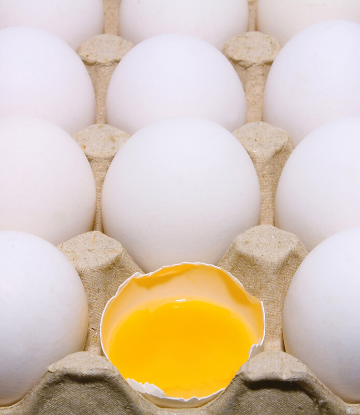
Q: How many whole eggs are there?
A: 11